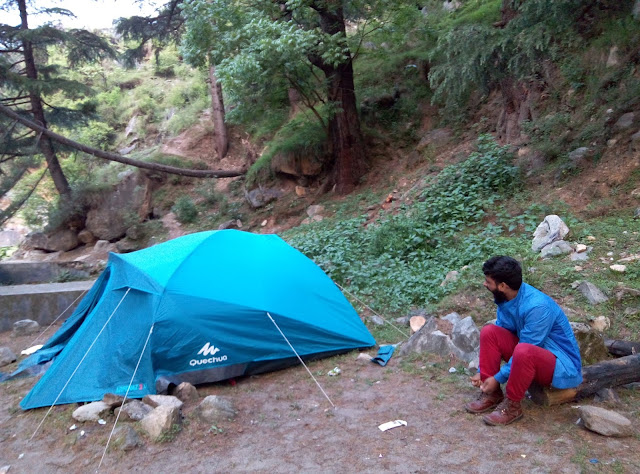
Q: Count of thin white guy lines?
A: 5